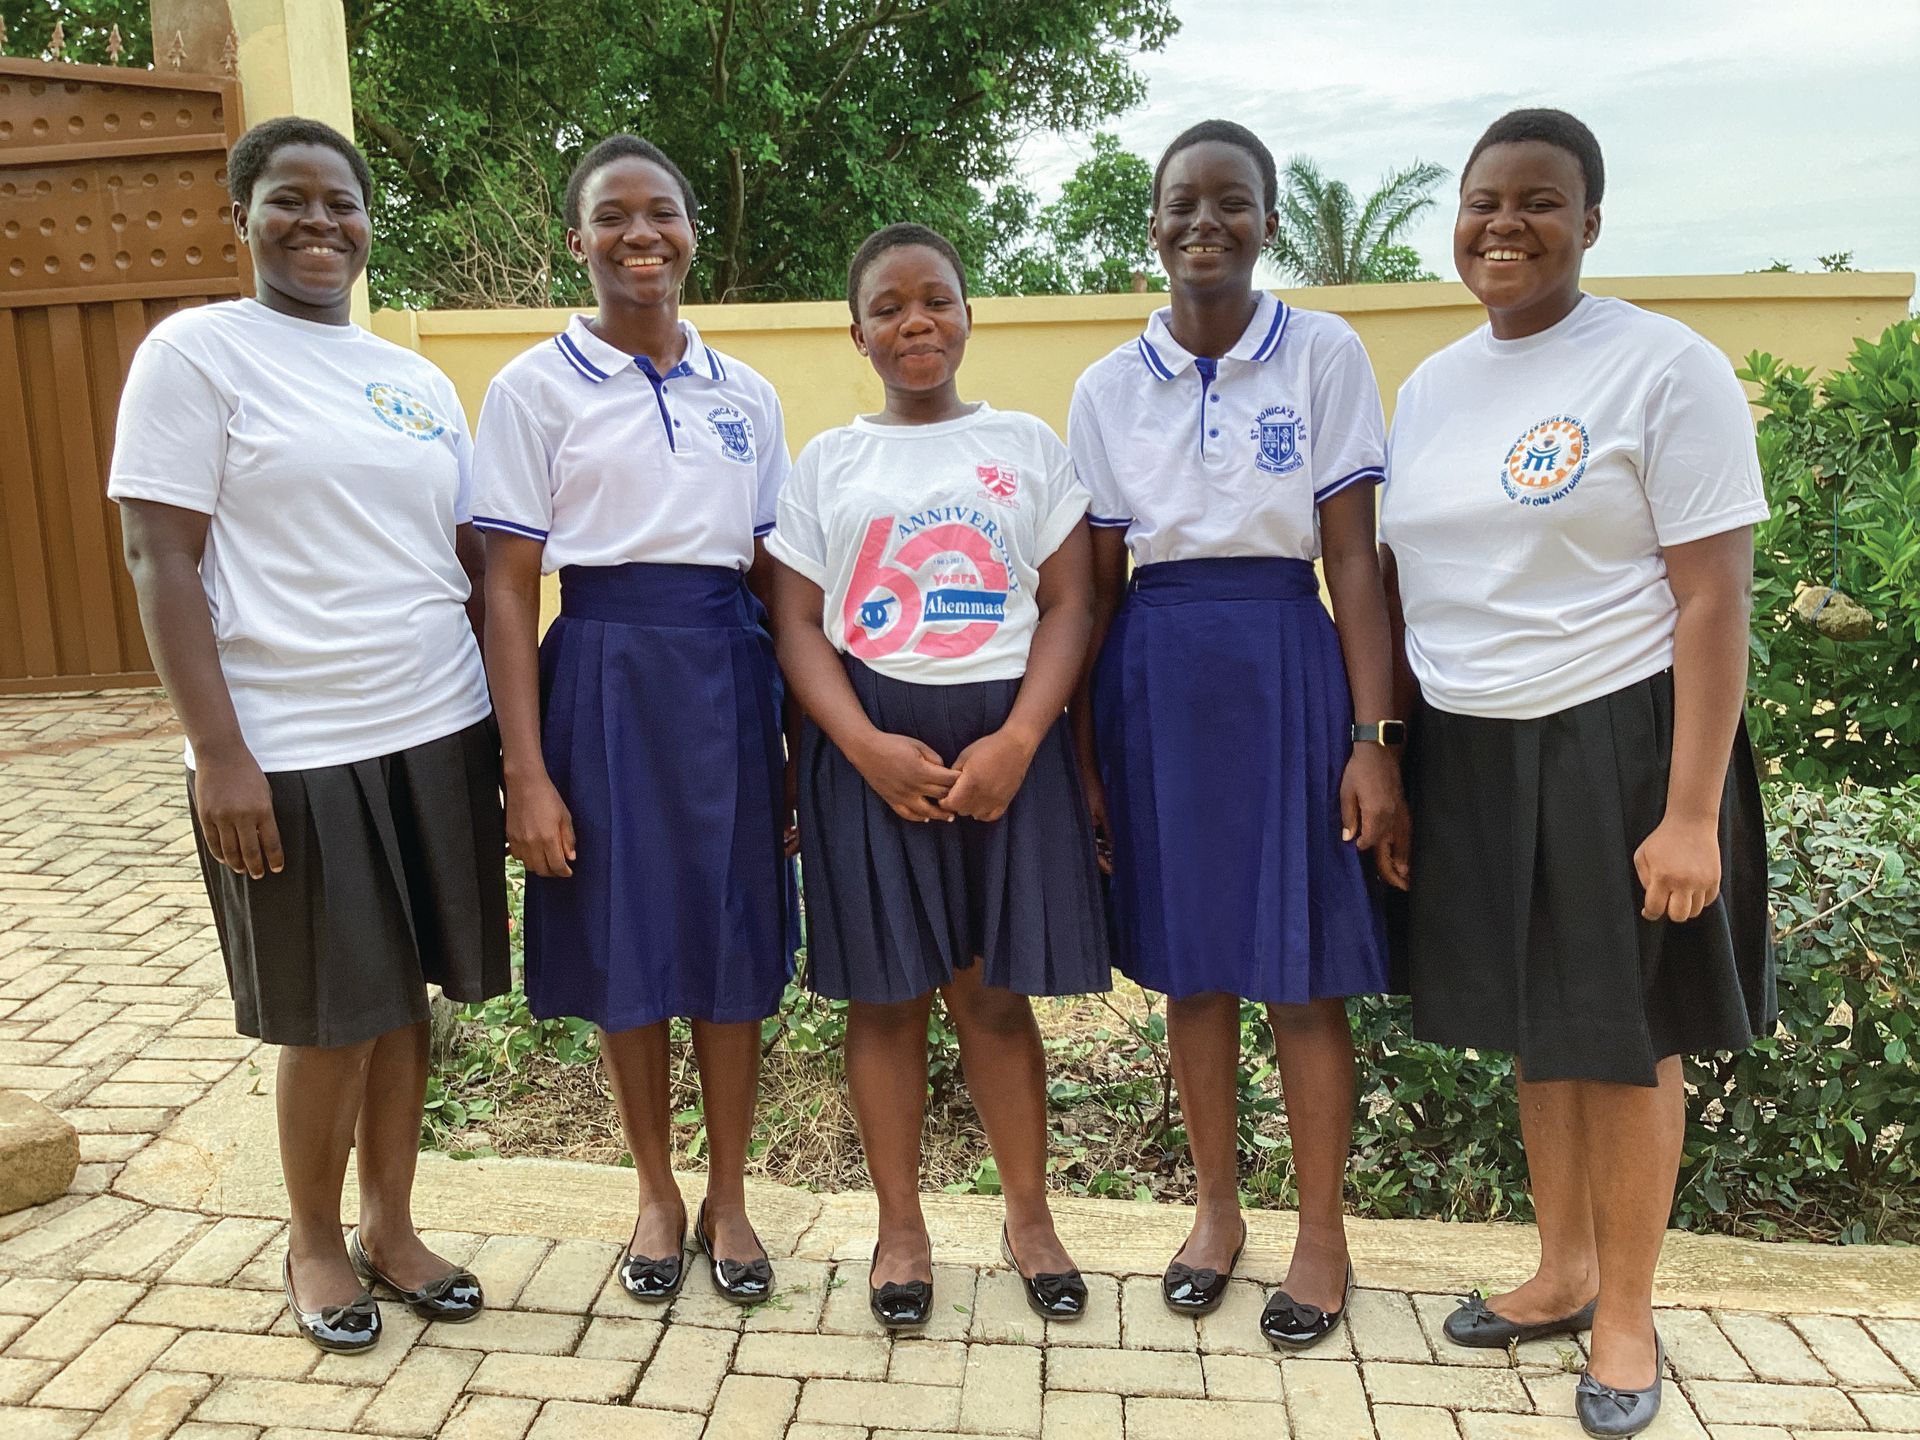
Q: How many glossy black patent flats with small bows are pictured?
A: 8